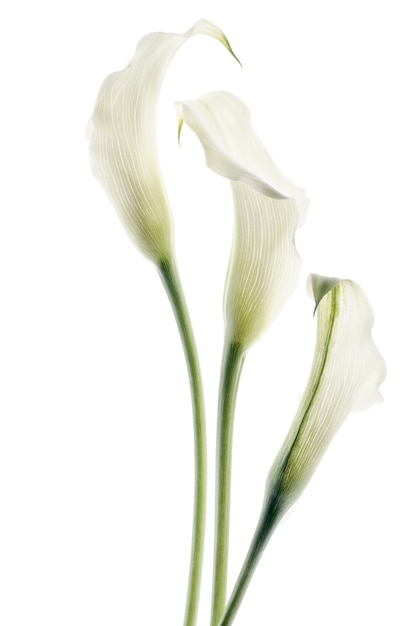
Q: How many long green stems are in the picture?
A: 3